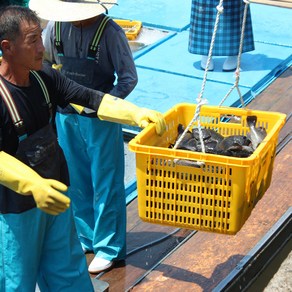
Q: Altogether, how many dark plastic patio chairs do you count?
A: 0